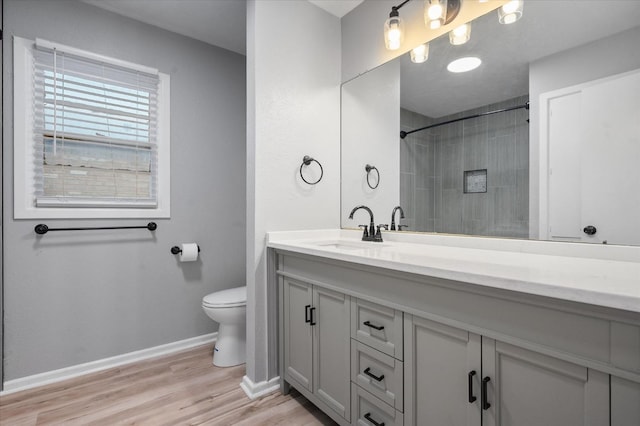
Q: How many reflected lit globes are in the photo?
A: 3